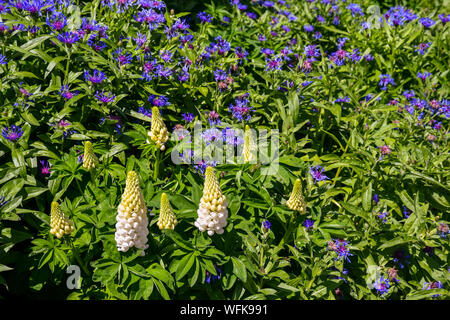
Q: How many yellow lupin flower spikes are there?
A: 8